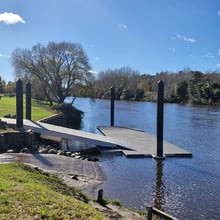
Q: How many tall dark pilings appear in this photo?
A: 4